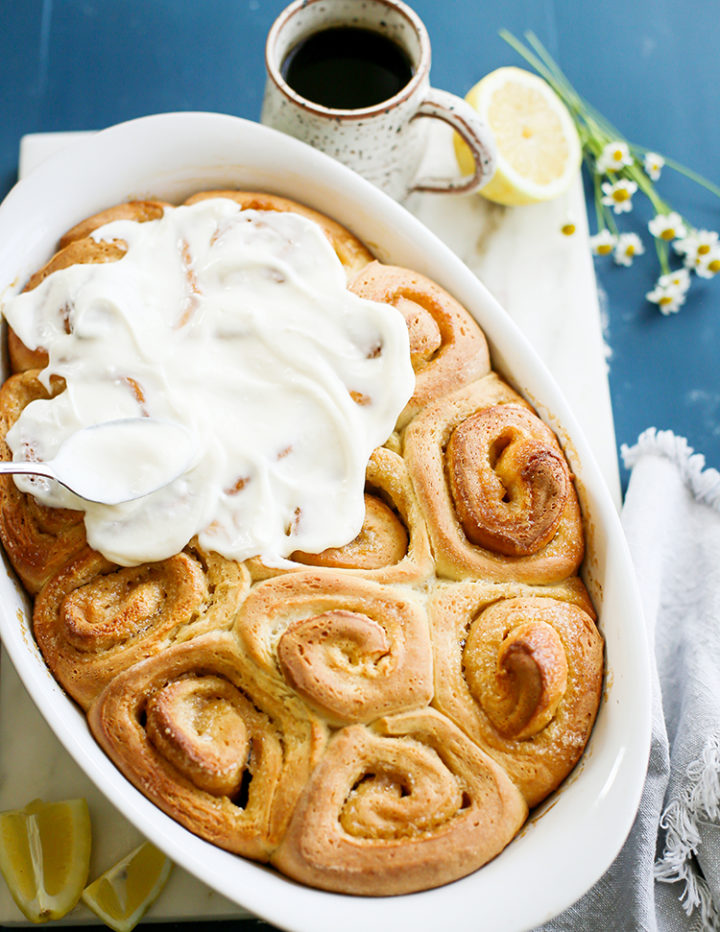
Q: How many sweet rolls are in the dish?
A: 12